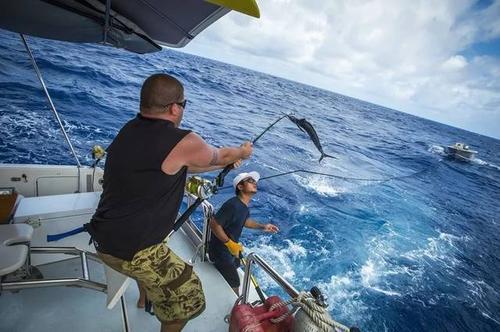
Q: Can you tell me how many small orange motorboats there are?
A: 0